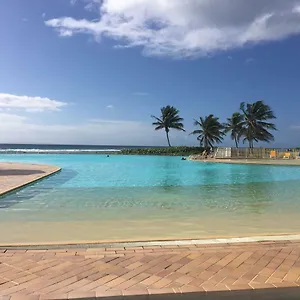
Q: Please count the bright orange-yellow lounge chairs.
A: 2